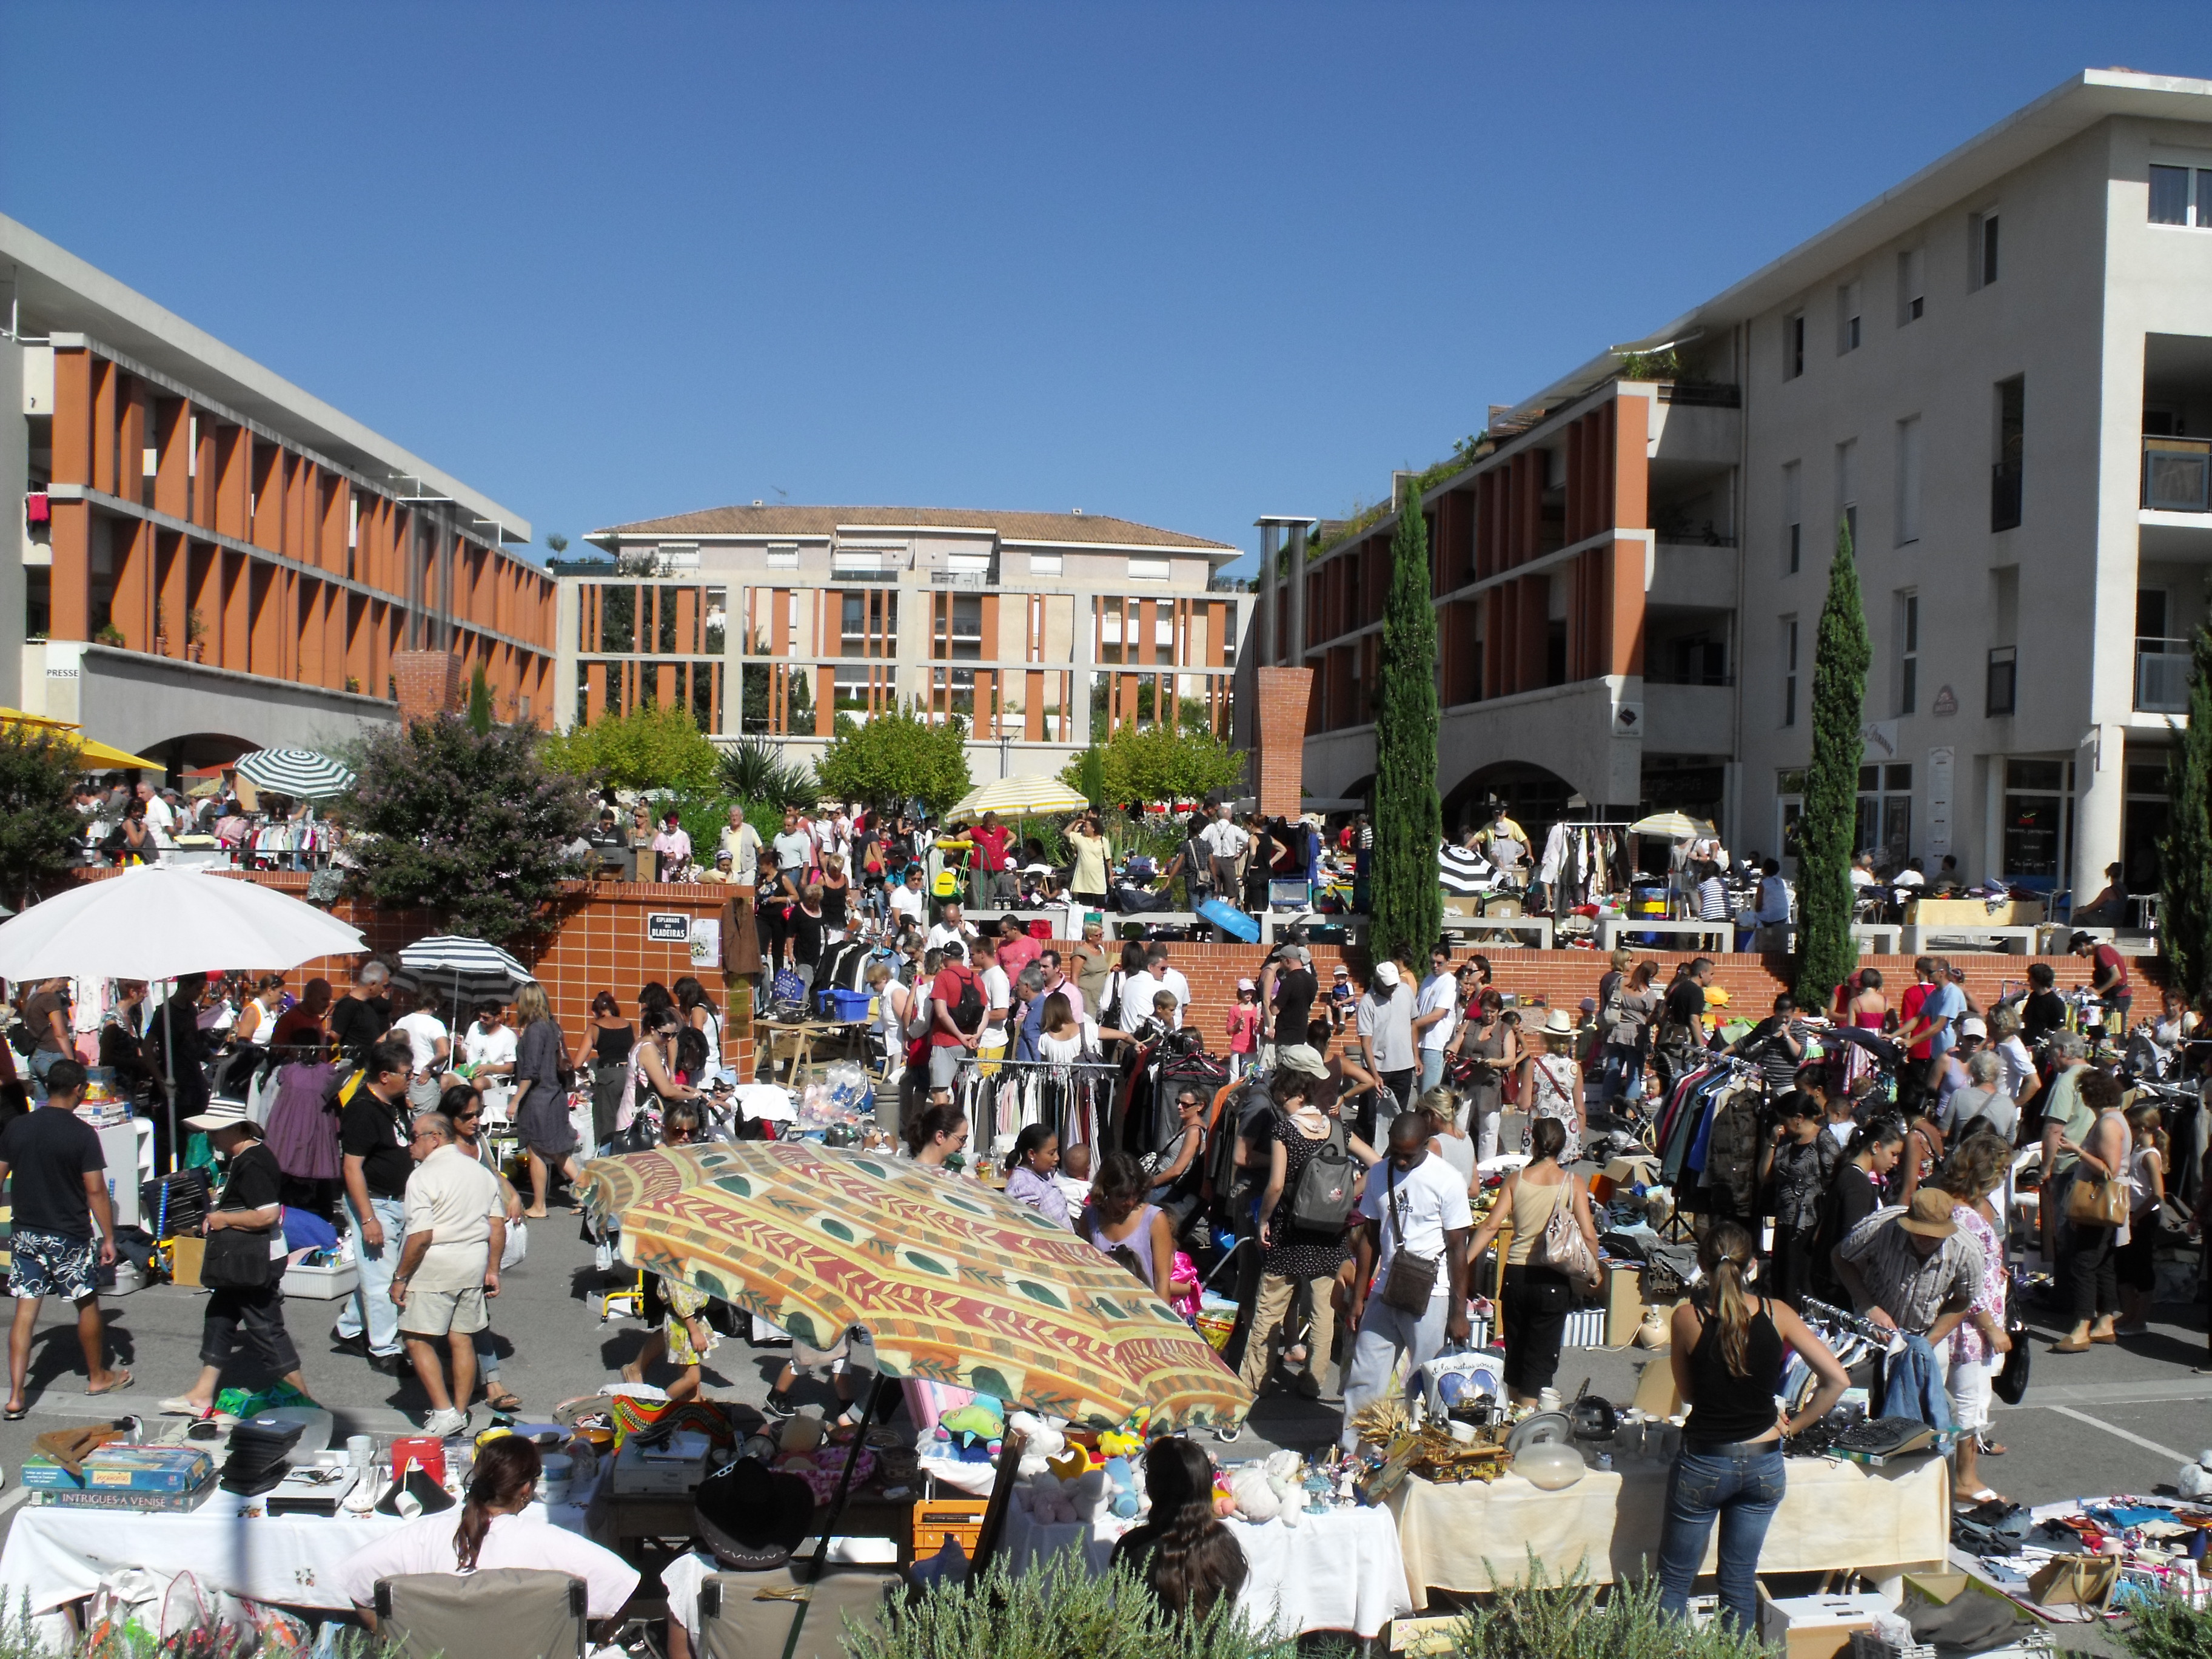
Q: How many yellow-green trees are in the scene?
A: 3